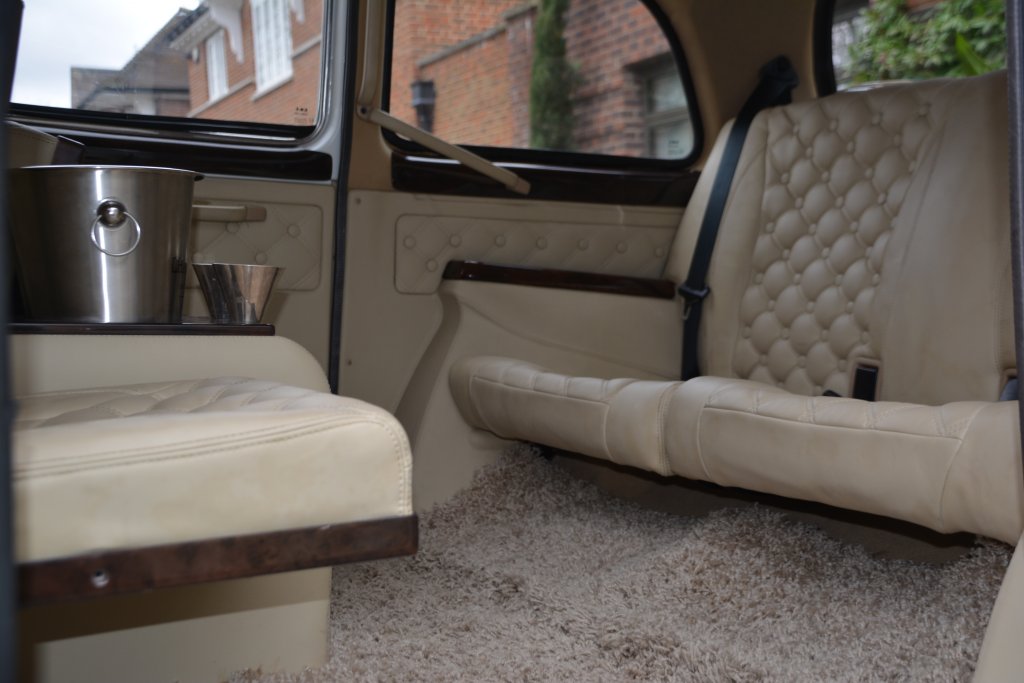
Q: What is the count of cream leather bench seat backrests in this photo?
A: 1